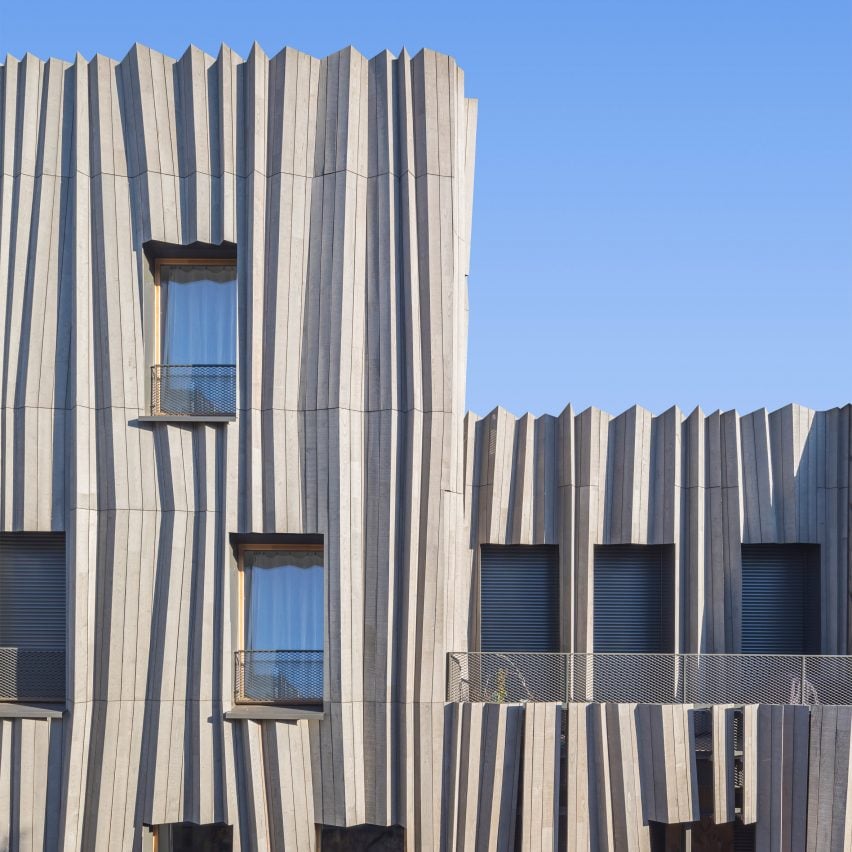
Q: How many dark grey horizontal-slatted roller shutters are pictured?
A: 4